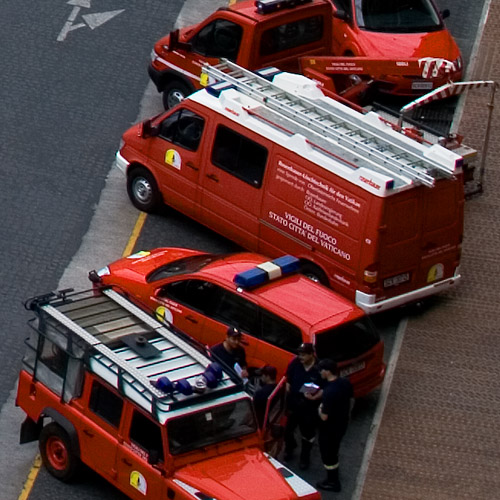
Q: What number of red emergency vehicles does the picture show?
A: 5